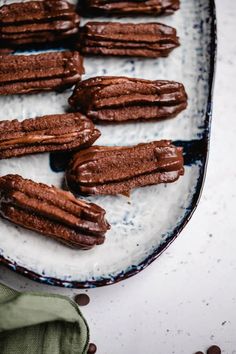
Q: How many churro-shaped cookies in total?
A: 8